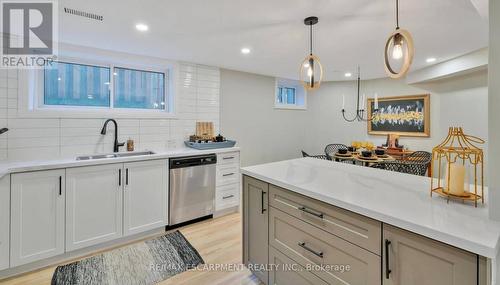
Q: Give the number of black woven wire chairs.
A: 4